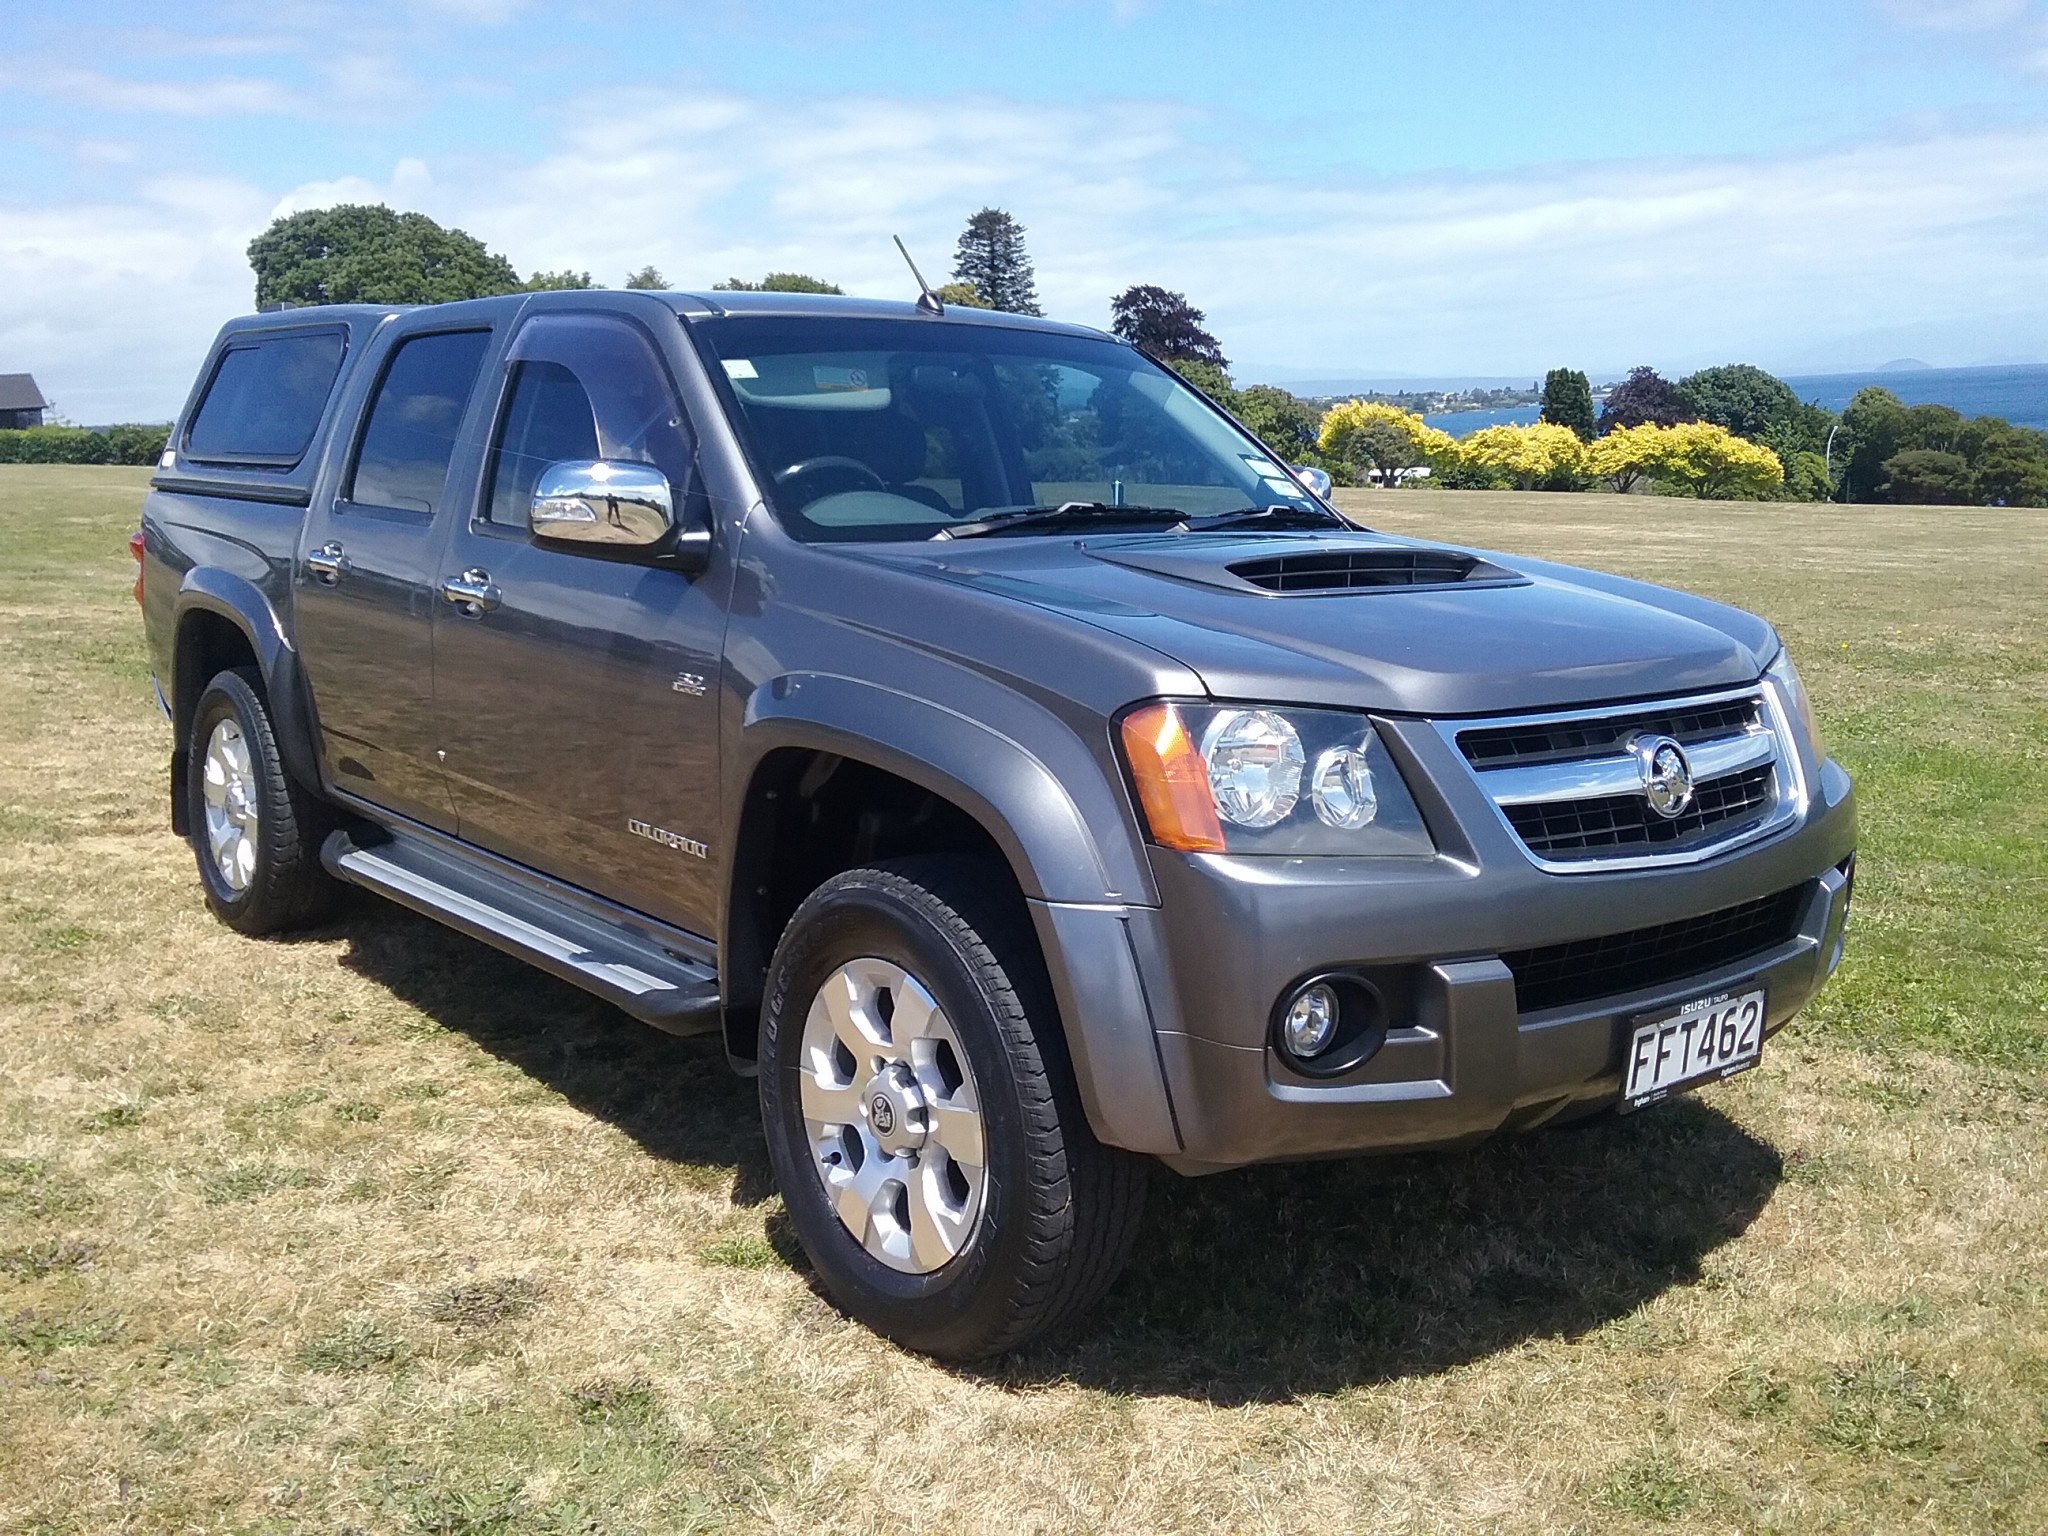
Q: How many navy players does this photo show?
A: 0